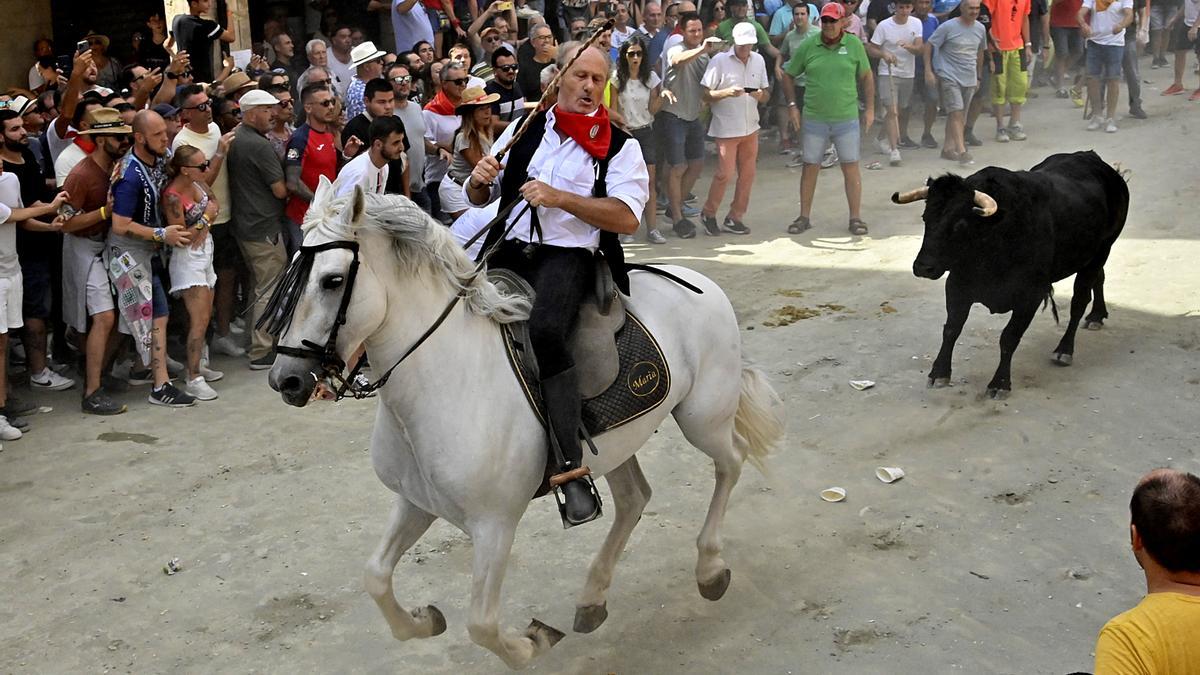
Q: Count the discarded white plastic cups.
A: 3